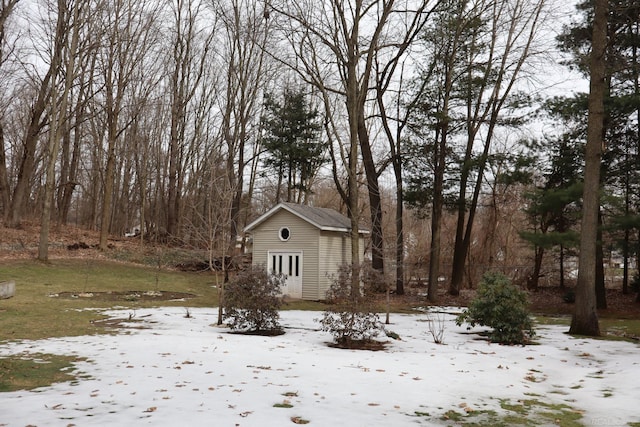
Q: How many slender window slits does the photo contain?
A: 4